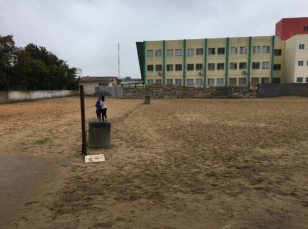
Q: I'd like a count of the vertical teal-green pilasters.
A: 7